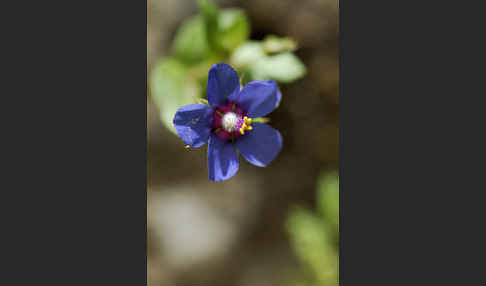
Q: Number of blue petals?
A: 5